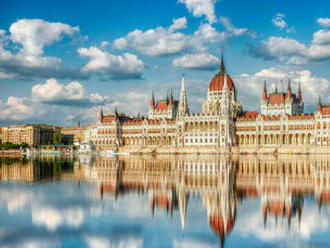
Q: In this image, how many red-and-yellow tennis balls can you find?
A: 0